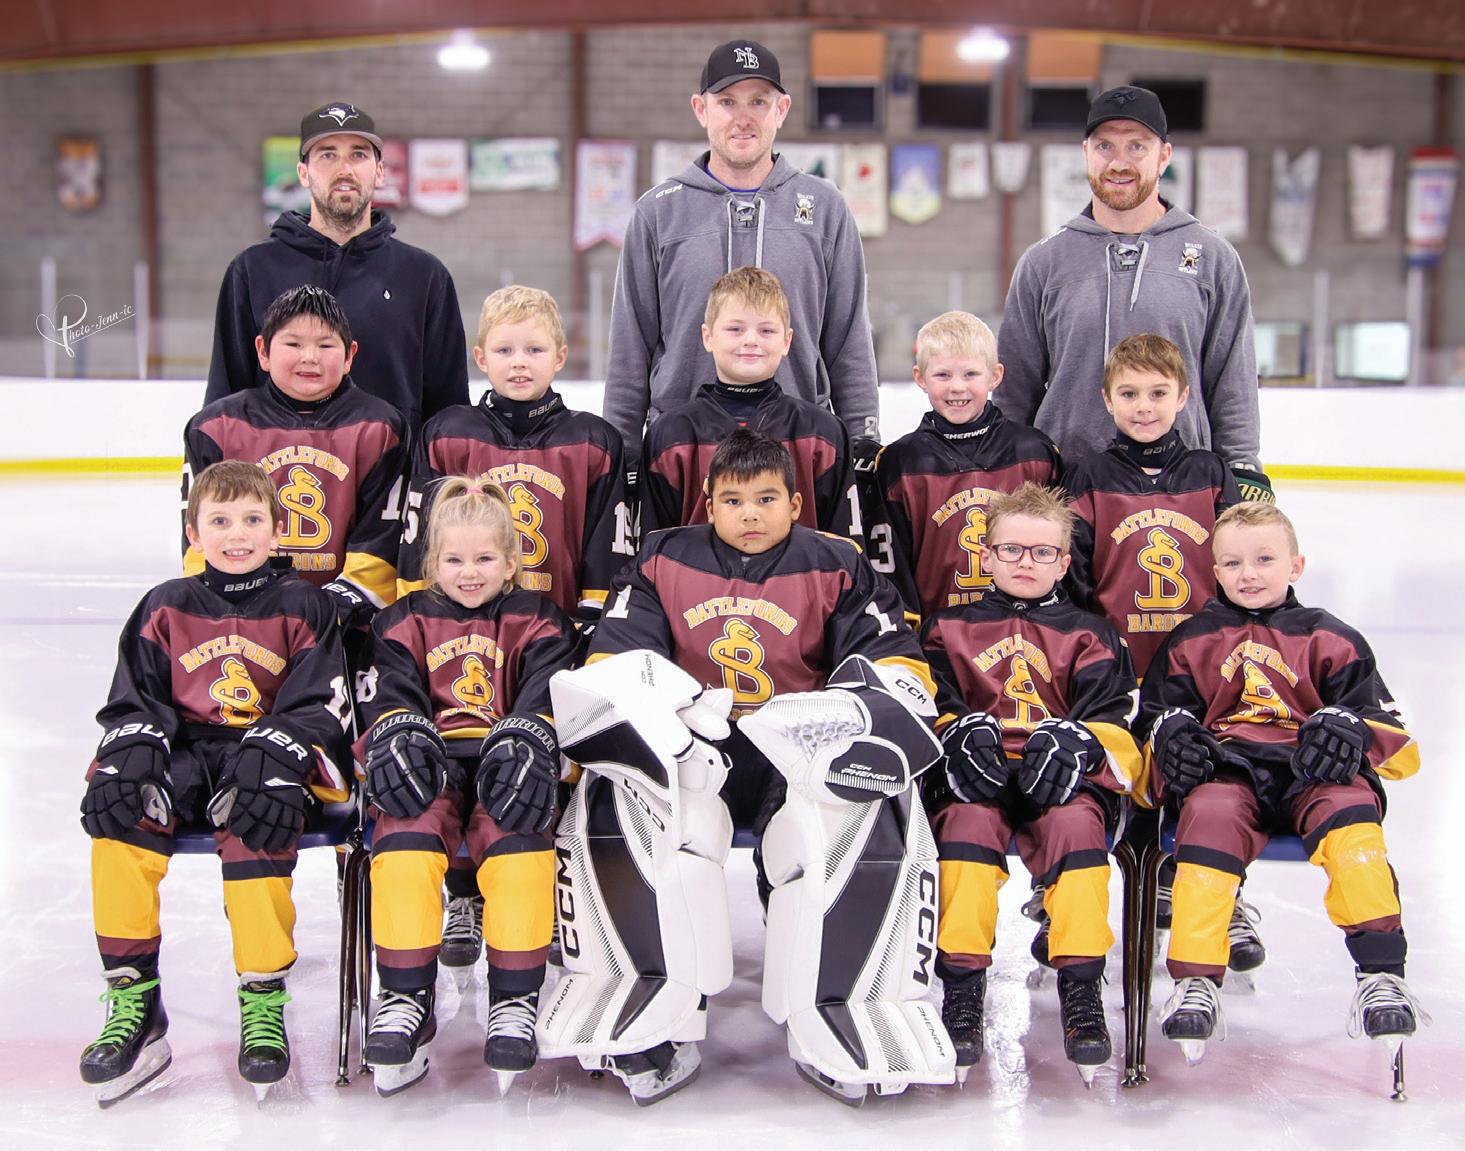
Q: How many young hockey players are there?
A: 10